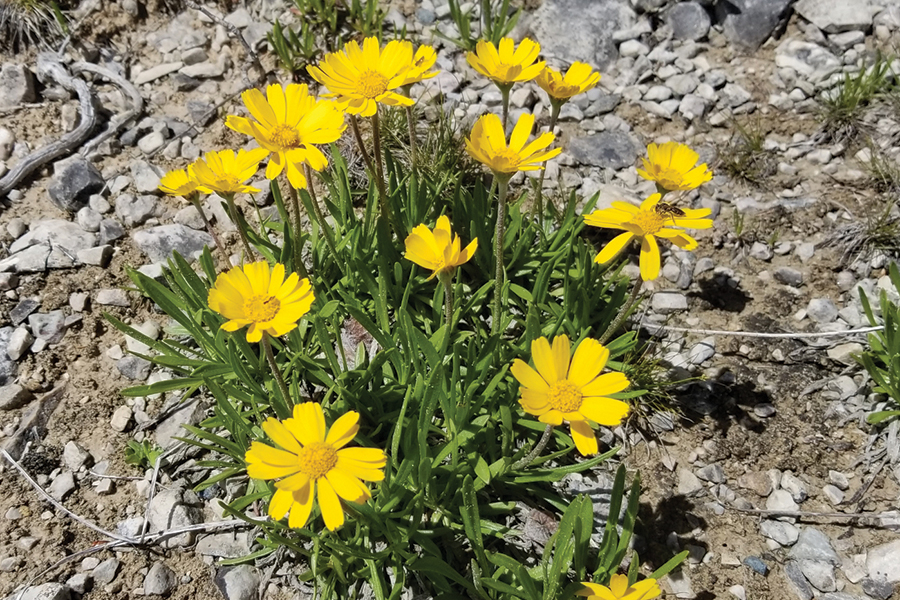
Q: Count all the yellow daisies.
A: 15